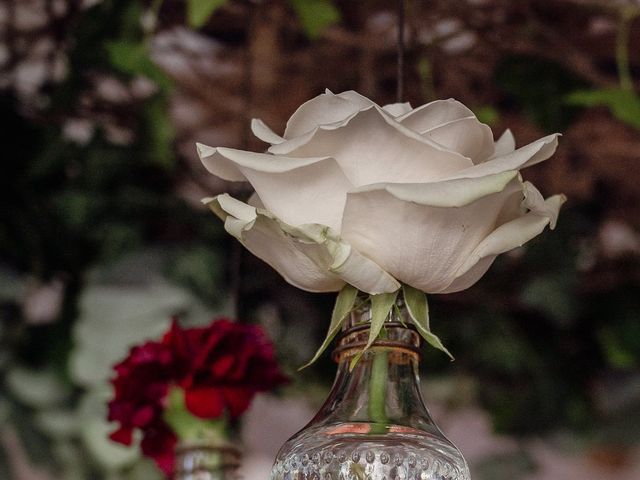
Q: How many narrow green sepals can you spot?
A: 3